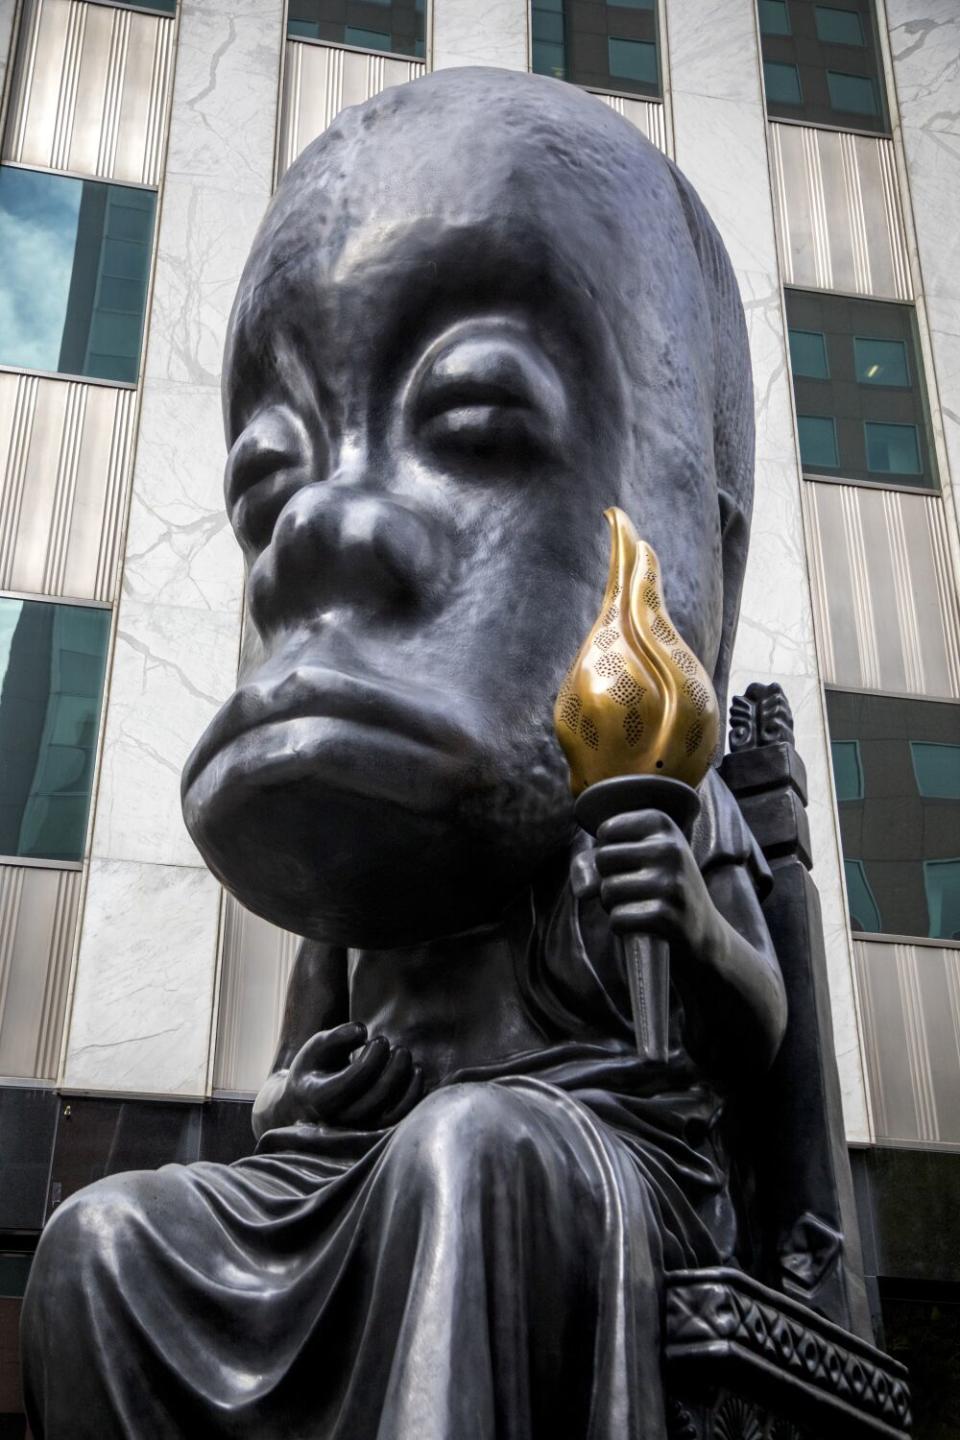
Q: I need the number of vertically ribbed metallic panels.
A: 9